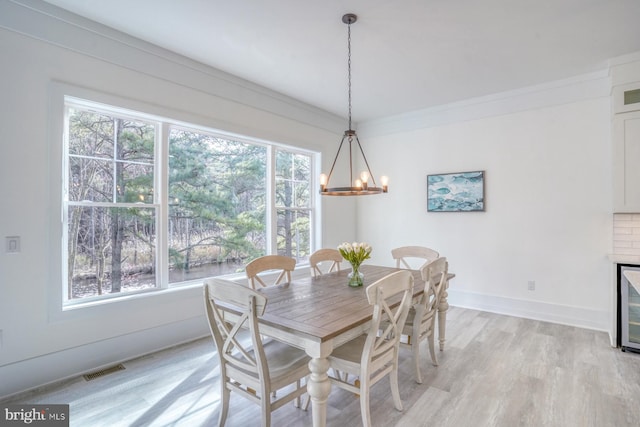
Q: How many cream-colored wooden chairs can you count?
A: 6